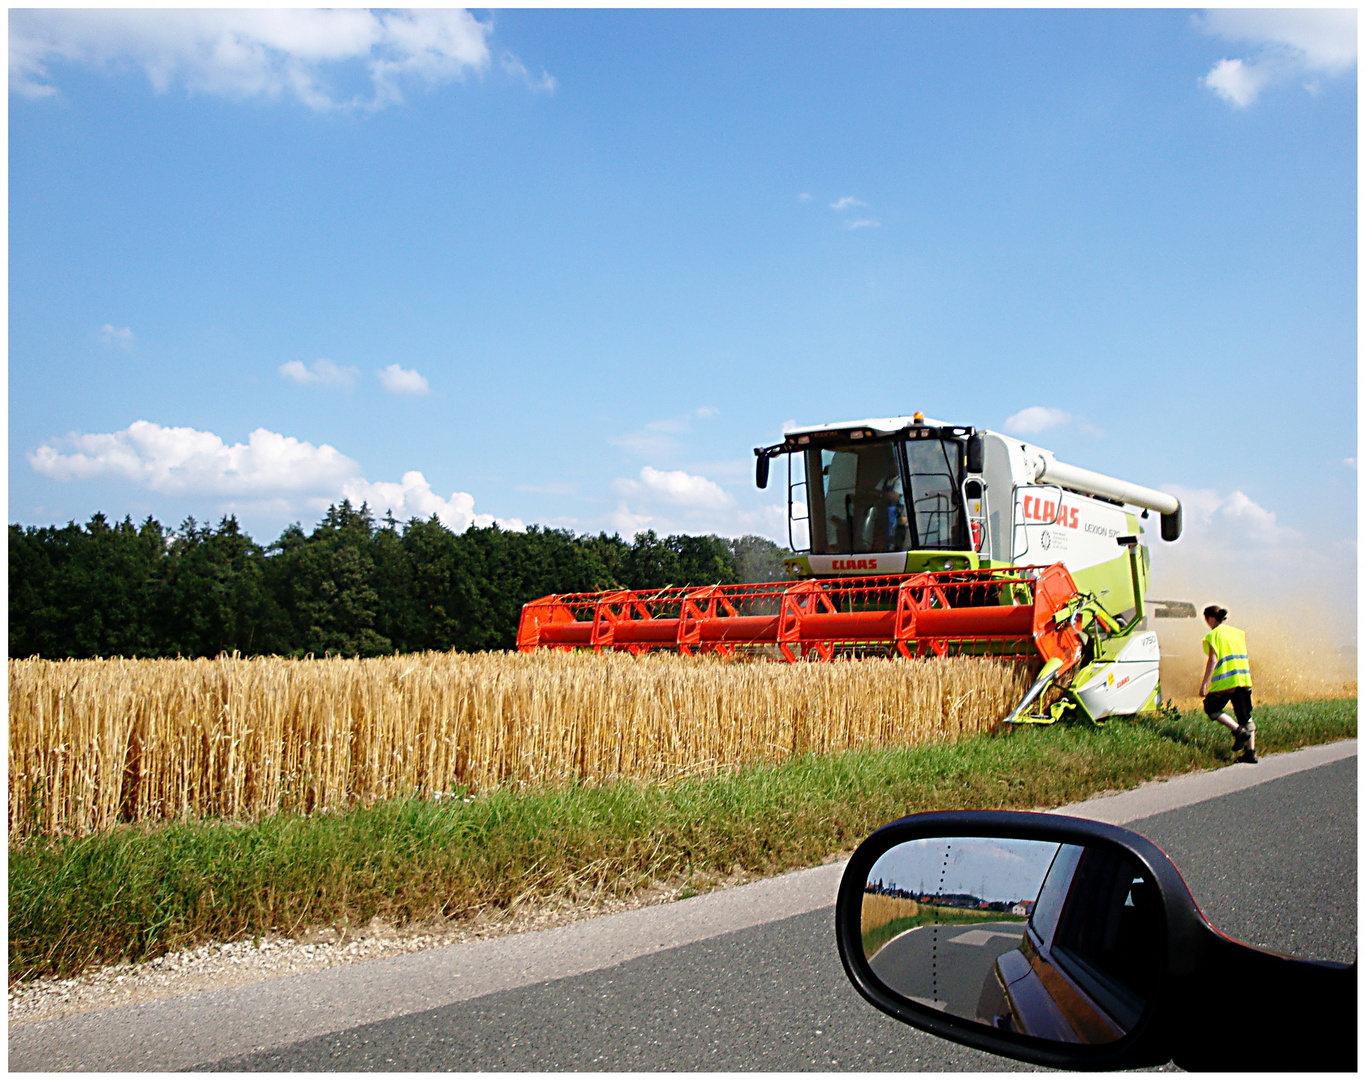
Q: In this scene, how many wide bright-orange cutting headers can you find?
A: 1